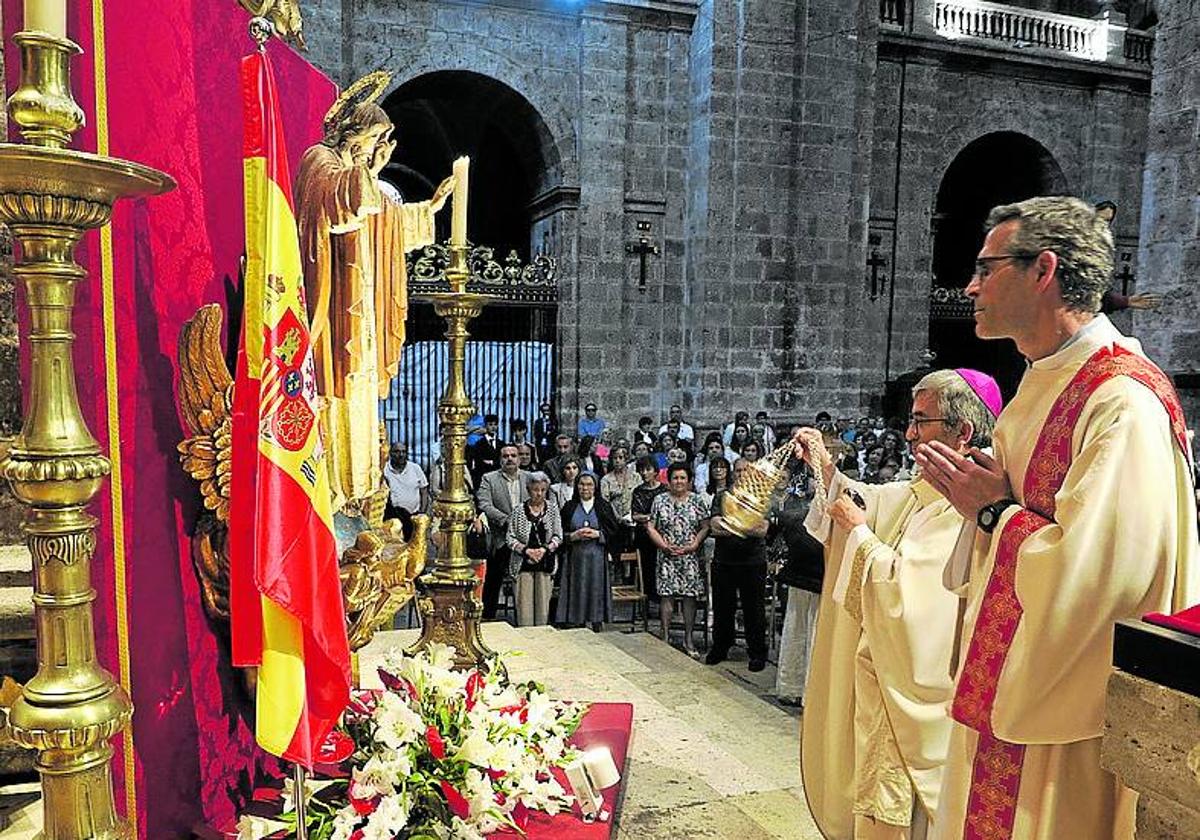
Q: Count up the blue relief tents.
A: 0